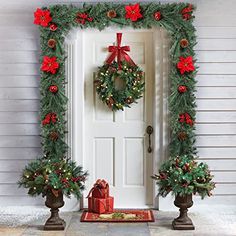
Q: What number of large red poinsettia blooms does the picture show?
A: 4